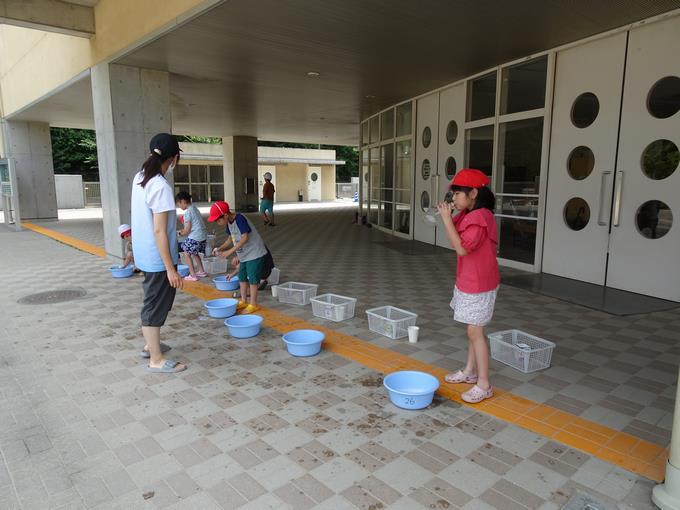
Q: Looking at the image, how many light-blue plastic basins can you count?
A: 7